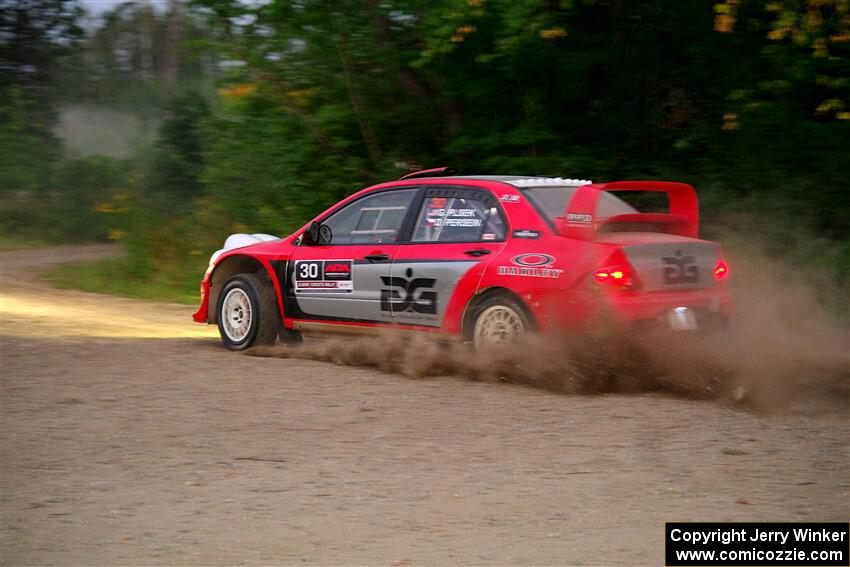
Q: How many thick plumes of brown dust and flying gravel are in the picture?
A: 1